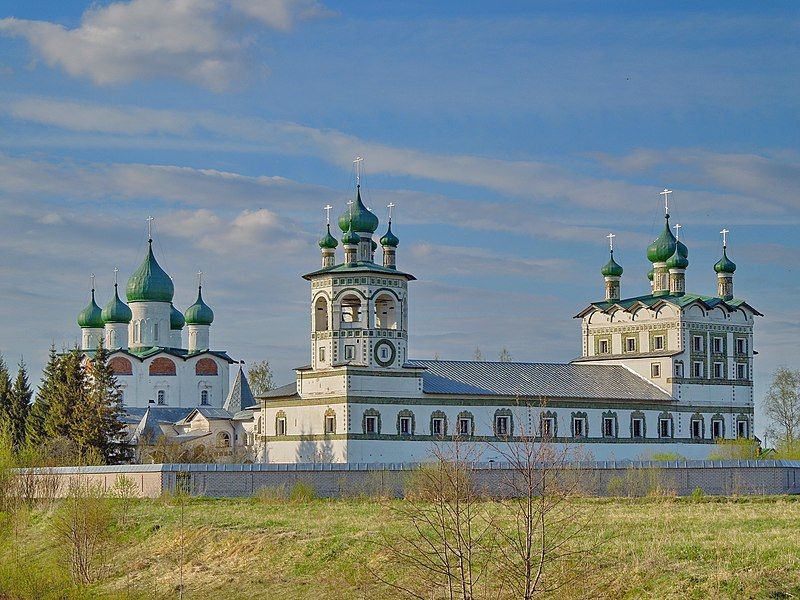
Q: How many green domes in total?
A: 15